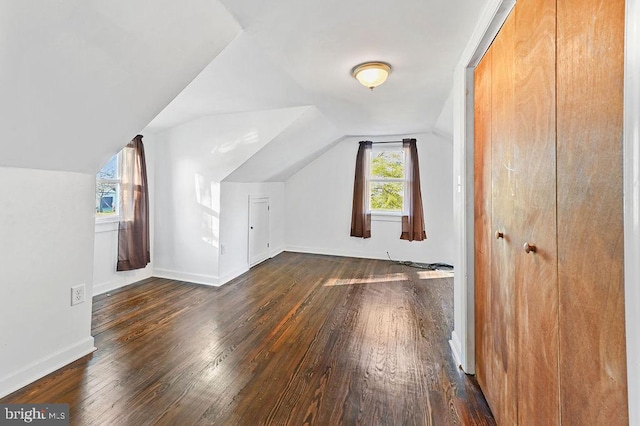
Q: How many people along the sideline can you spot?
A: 0